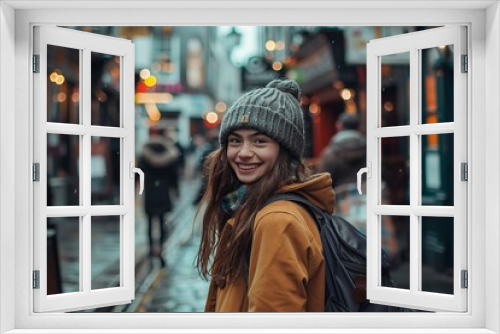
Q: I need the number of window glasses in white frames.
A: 12